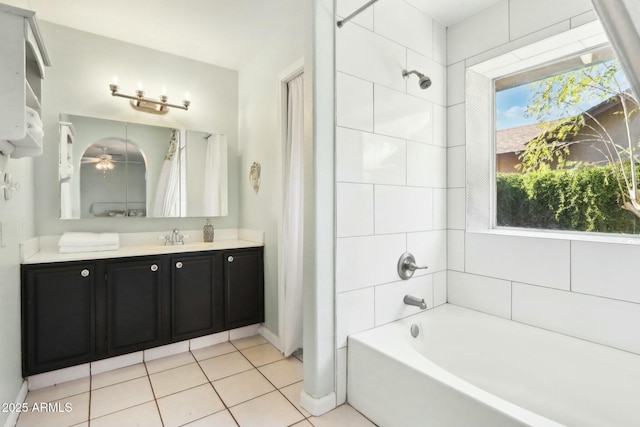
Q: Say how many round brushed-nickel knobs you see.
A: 4